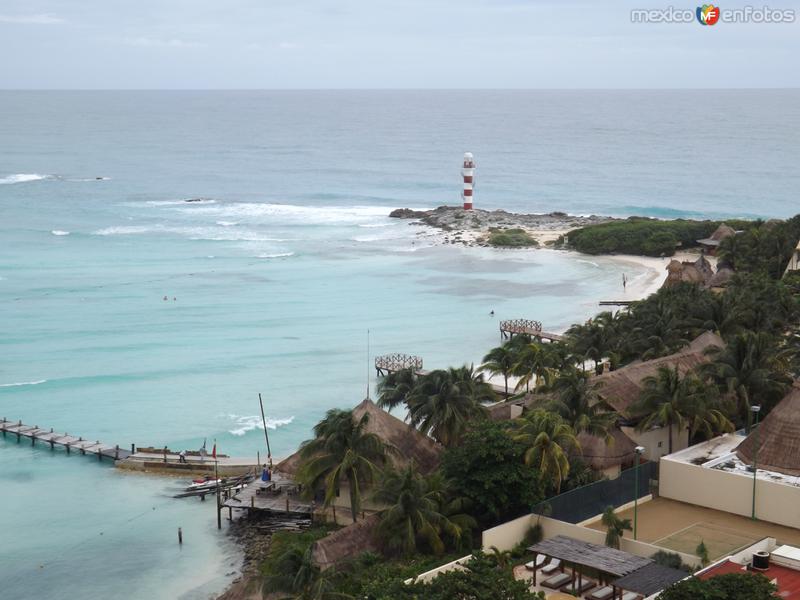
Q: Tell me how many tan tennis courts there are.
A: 1